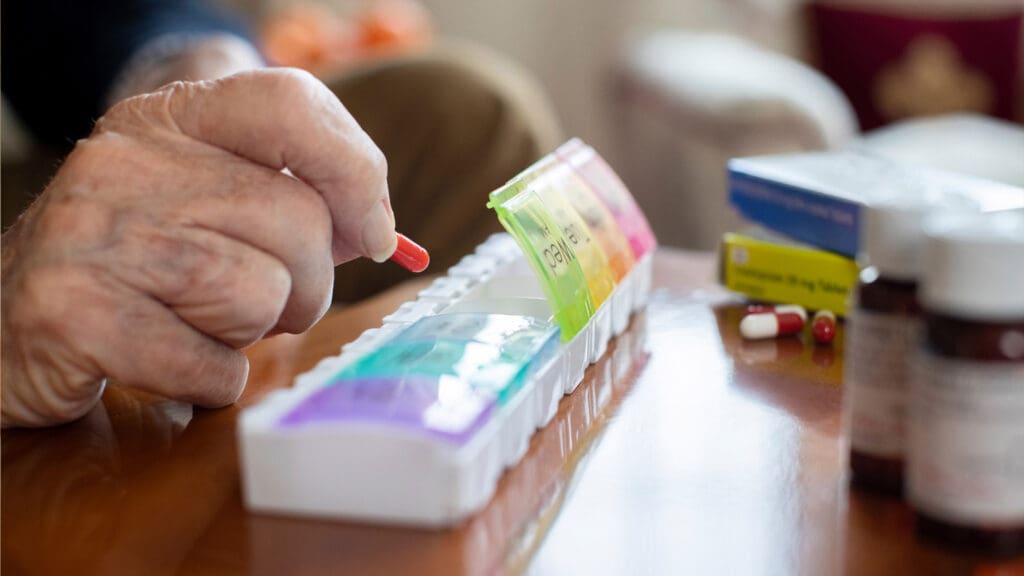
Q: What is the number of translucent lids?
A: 7